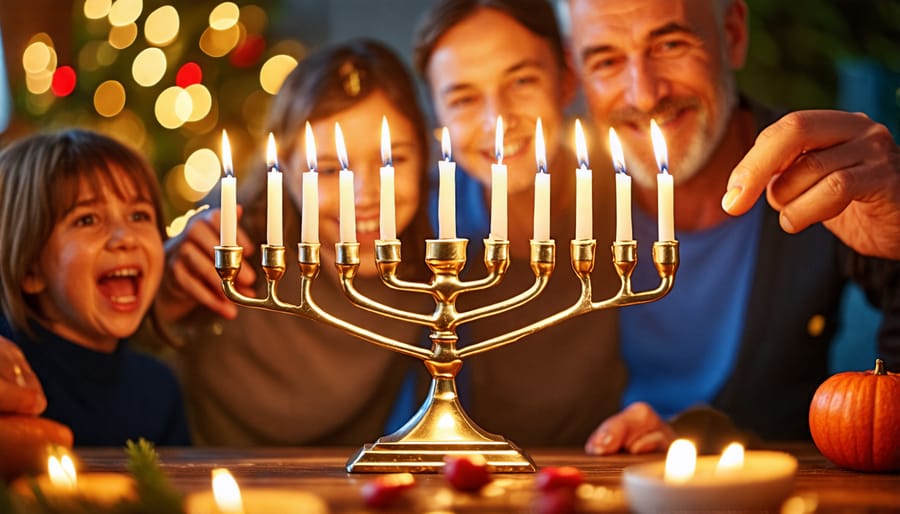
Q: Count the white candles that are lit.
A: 11